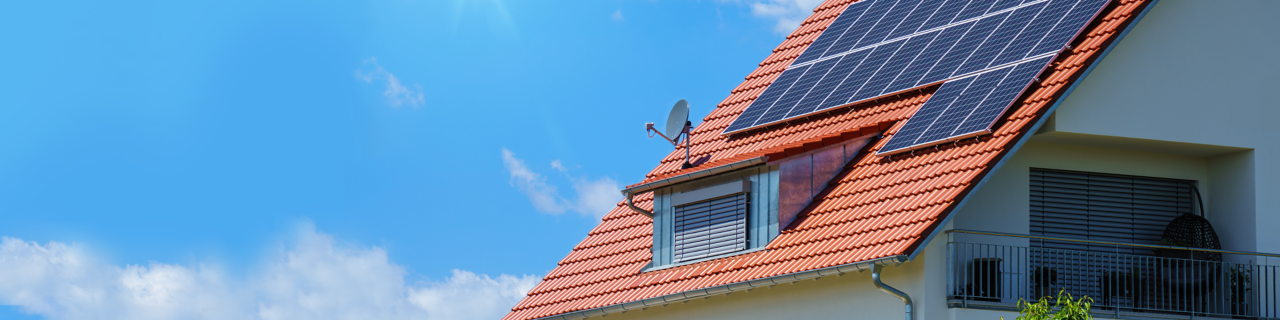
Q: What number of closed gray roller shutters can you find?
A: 2